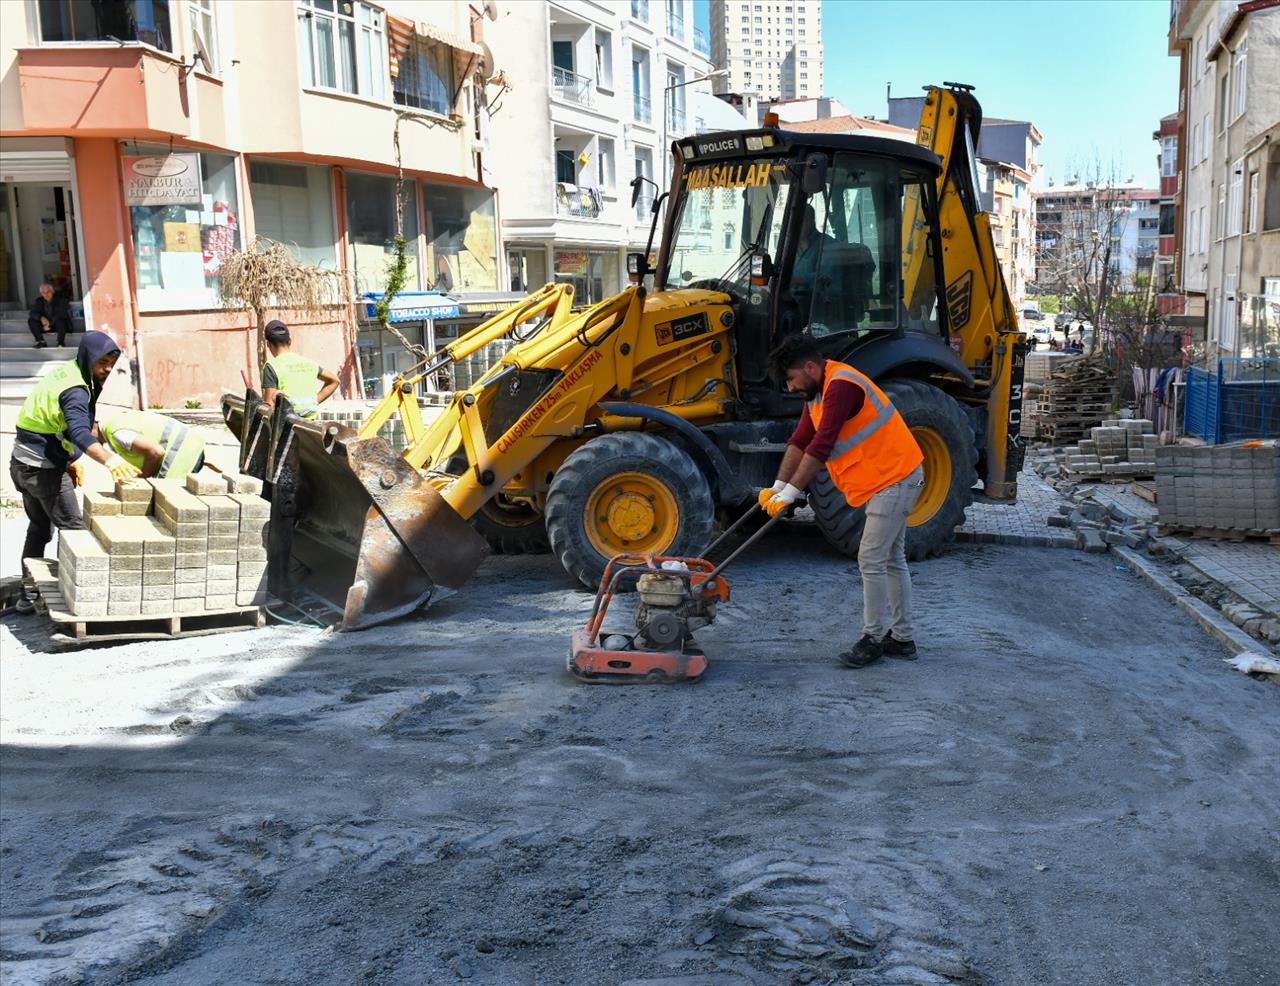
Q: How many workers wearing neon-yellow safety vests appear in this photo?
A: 3